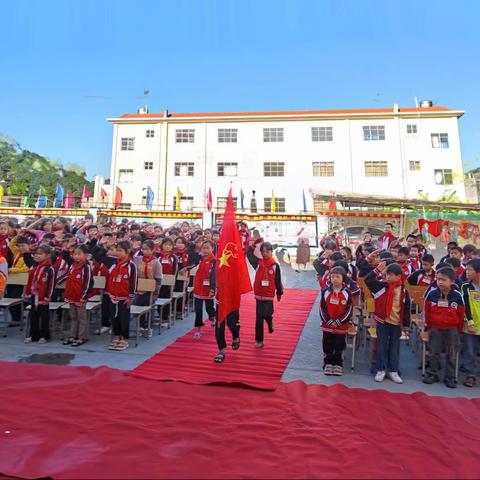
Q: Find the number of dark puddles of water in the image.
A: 1